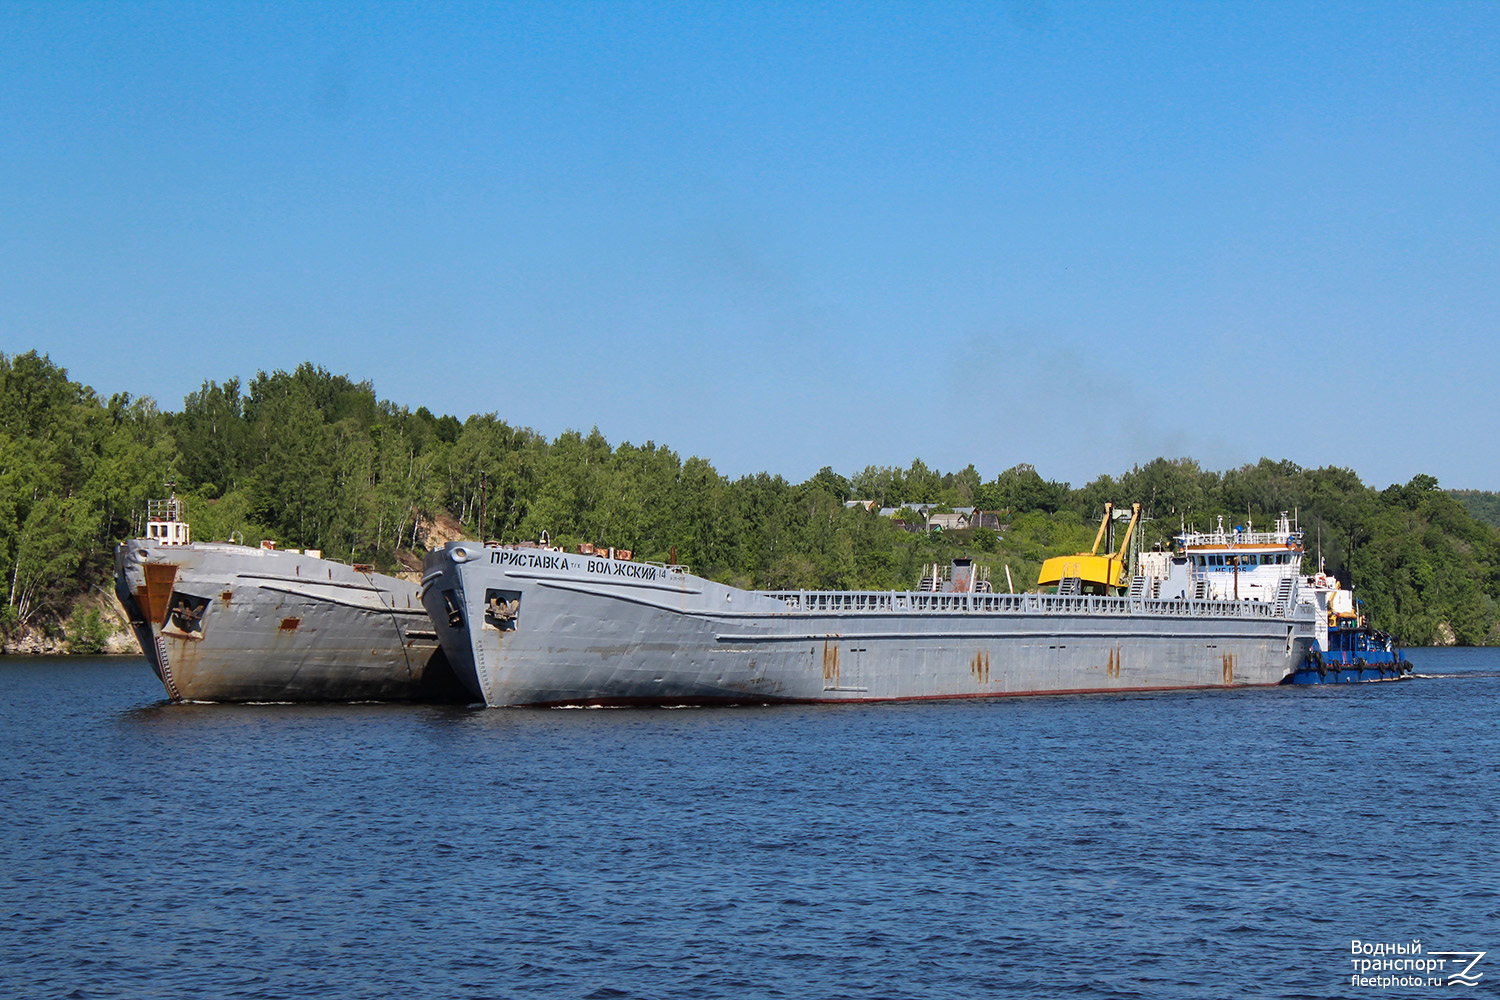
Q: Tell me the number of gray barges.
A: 2